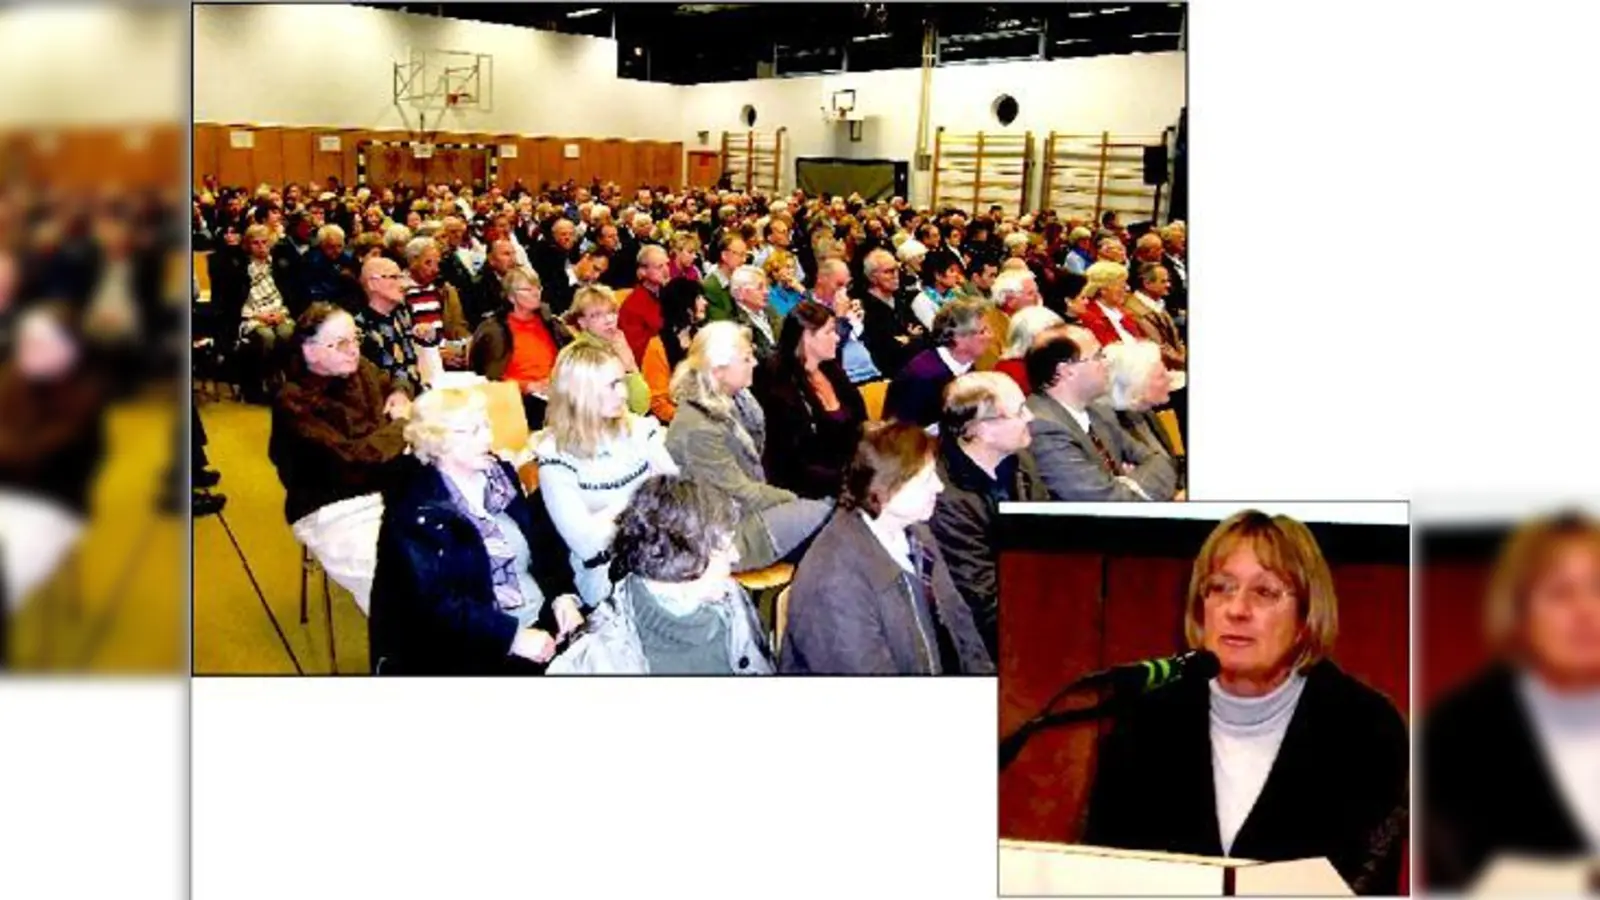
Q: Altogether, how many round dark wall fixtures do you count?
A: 2